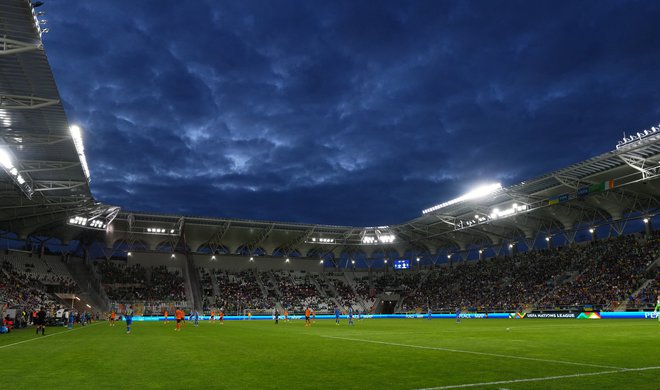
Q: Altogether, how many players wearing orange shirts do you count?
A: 9